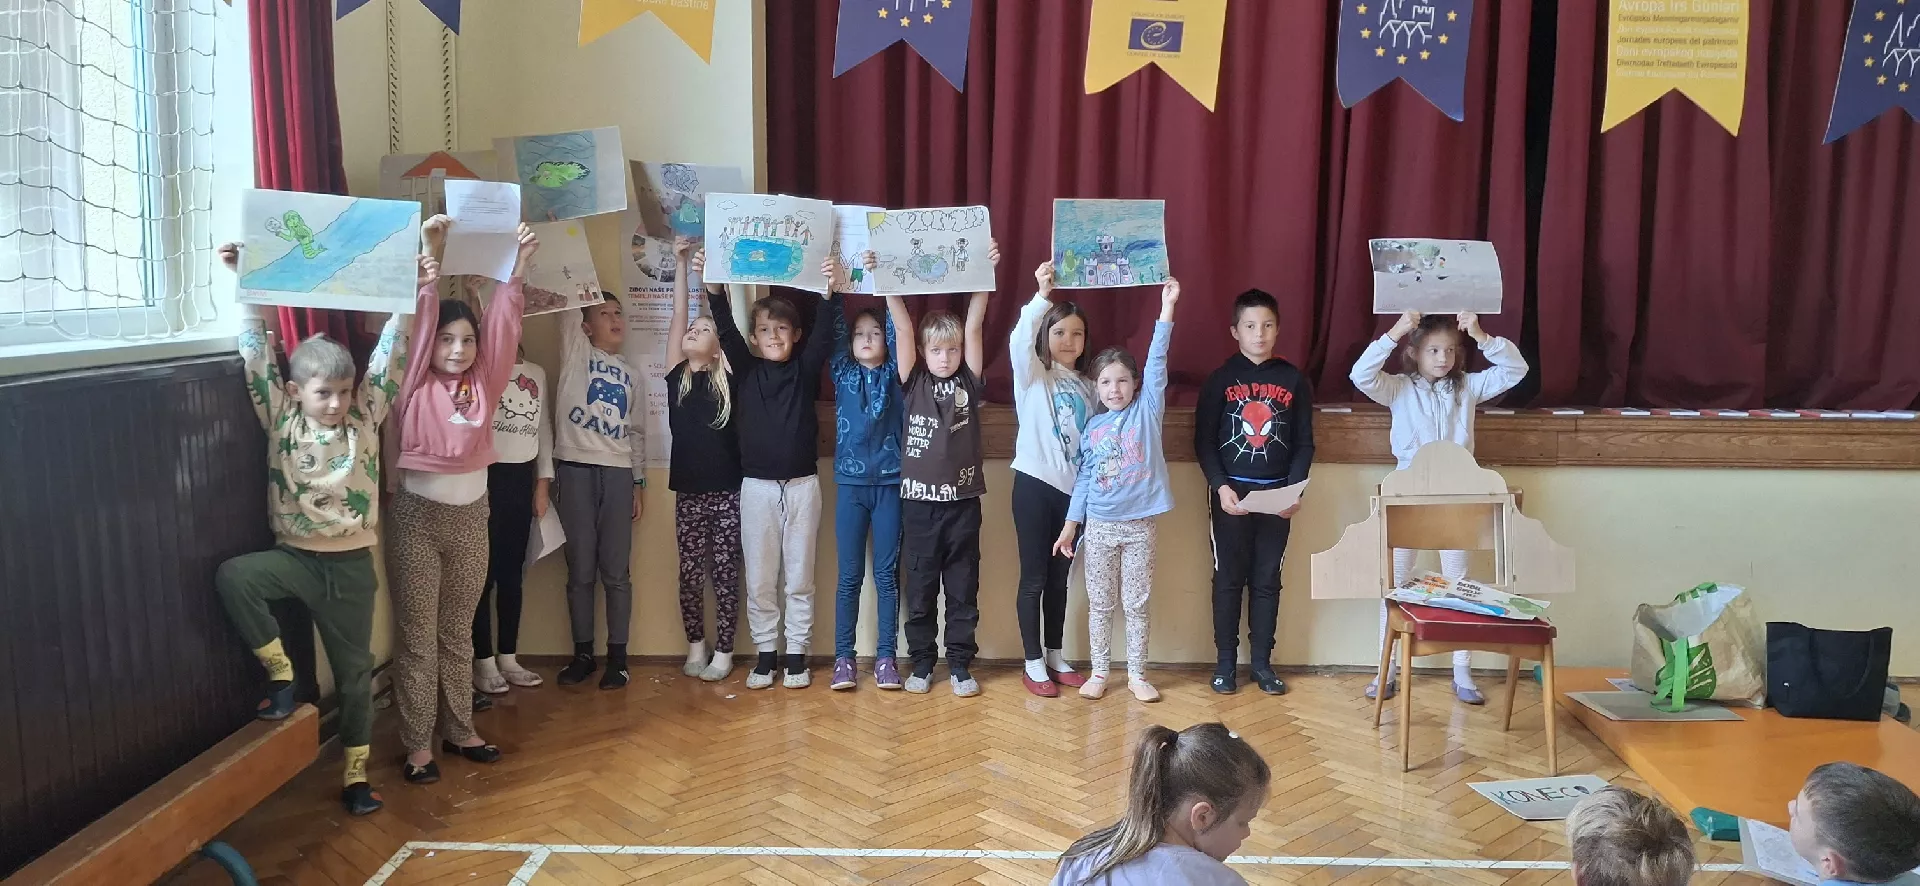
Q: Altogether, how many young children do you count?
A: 15